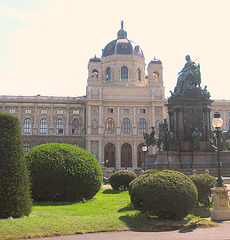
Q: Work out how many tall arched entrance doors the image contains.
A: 3